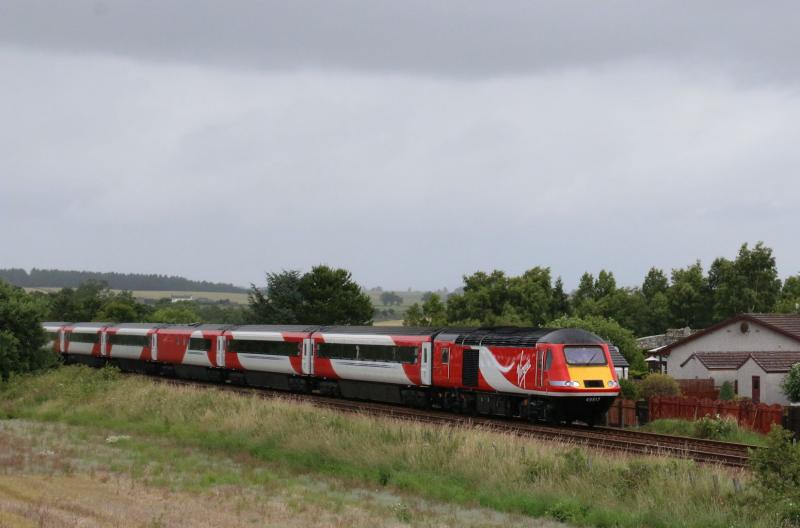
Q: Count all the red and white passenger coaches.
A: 6